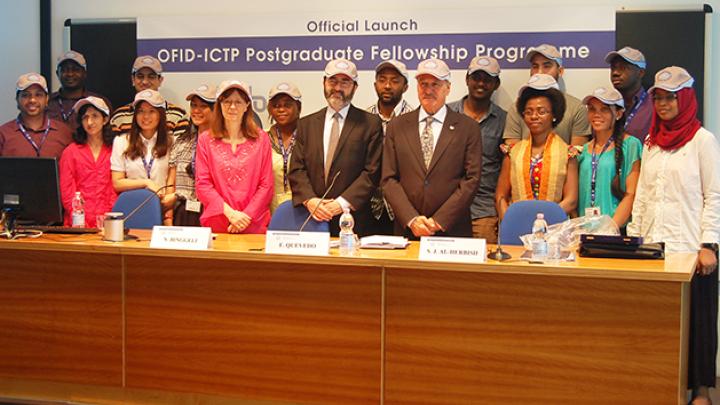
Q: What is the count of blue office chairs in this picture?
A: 3